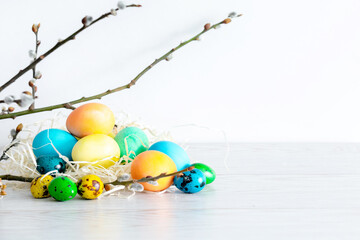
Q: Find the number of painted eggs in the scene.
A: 12